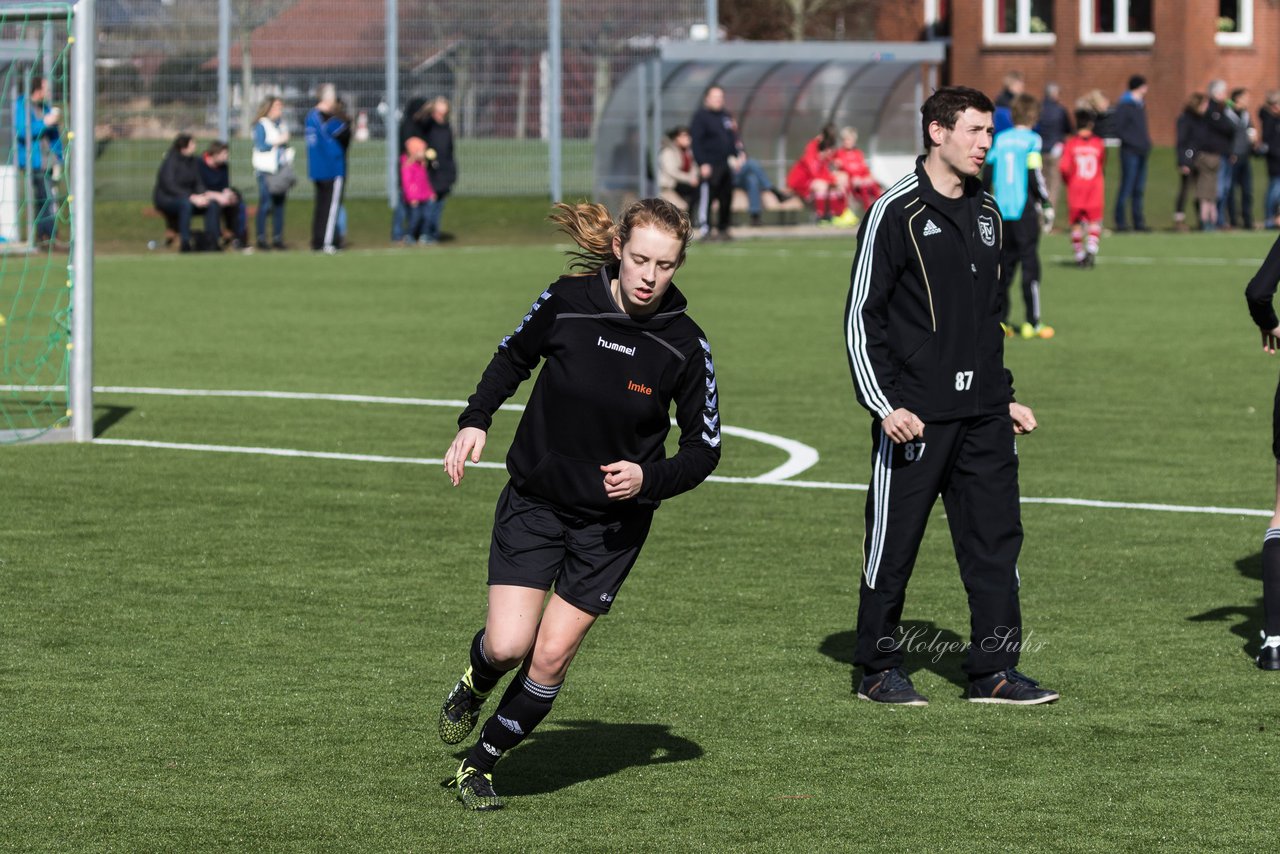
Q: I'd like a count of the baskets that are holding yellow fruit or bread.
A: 0